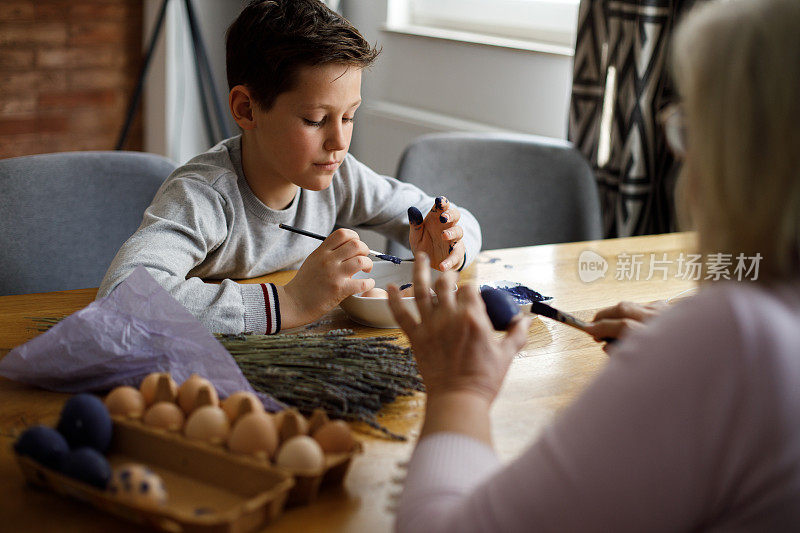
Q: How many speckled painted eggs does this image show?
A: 1